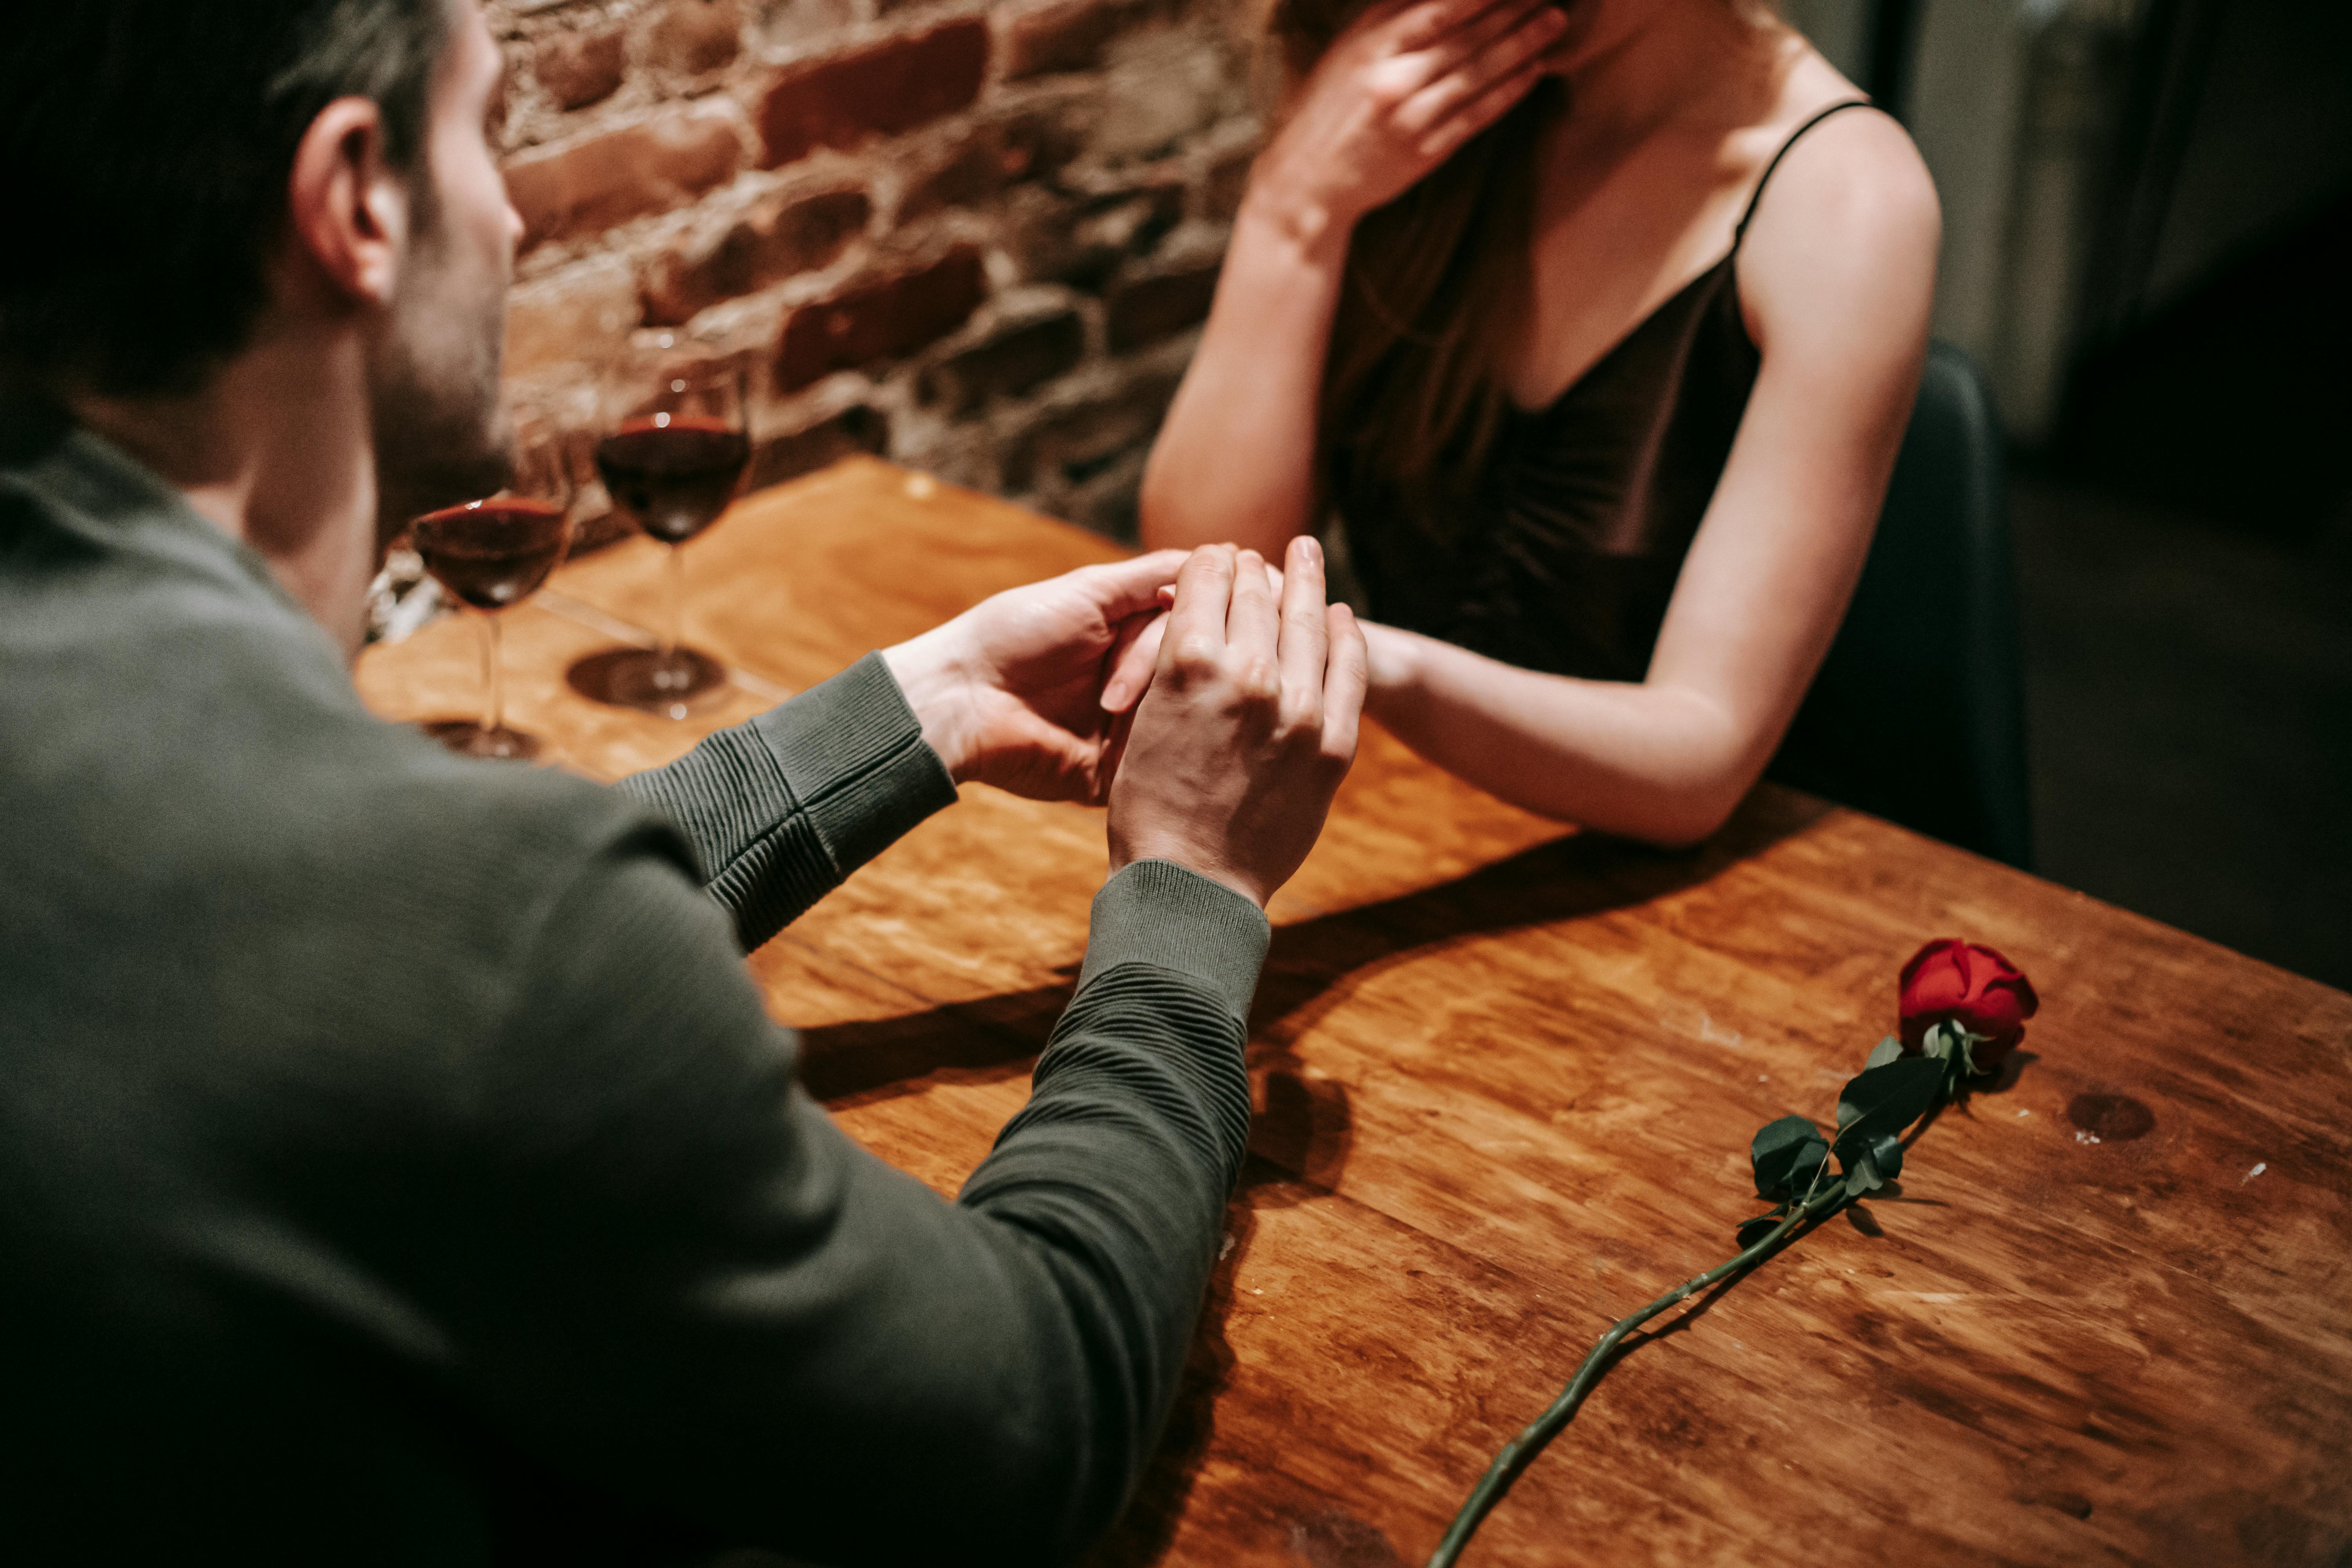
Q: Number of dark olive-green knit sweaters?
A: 1